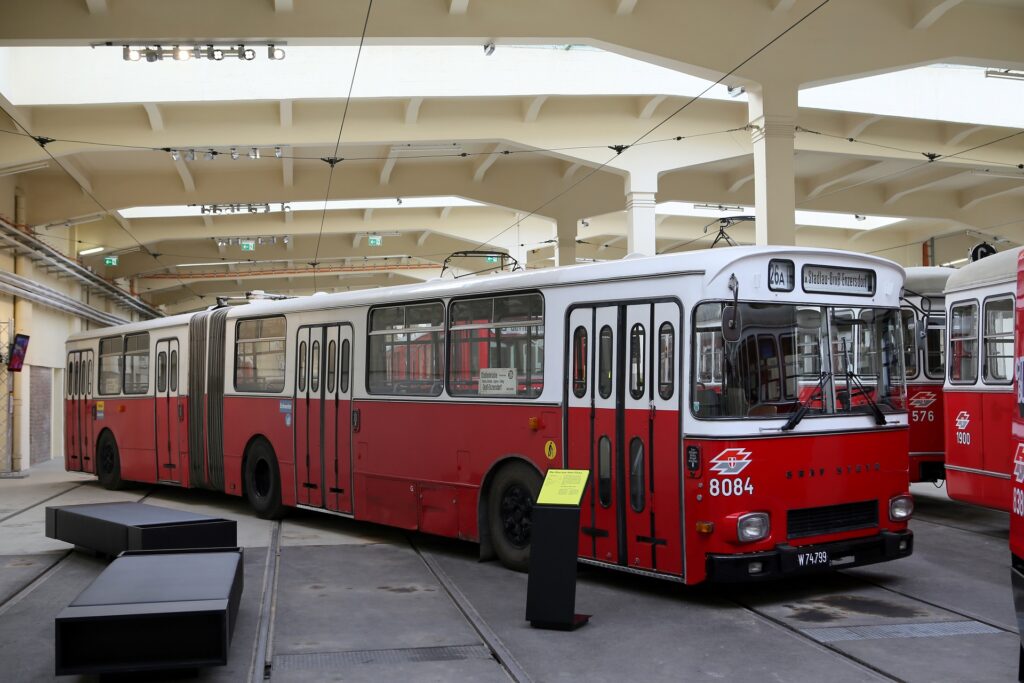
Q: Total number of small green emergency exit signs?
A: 4